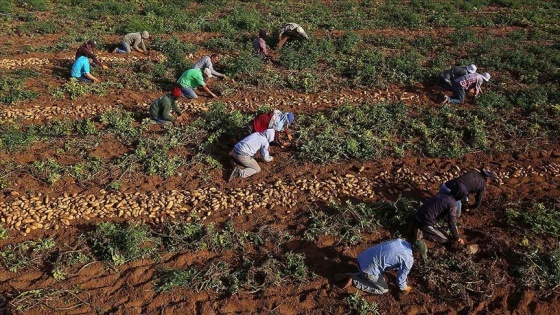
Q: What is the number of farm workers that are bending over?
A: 15